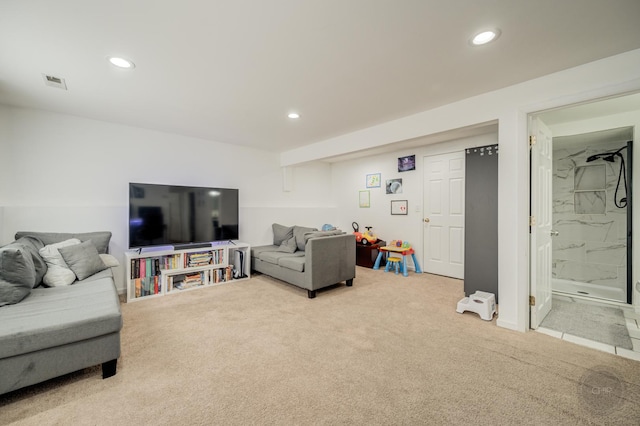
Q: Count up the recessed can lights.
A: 3